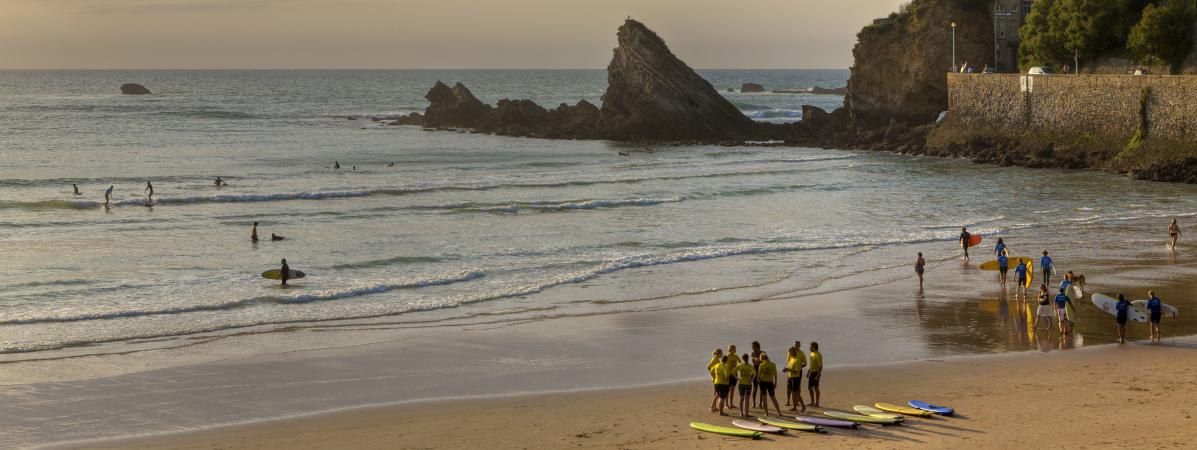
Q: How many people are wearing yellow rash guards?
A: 8